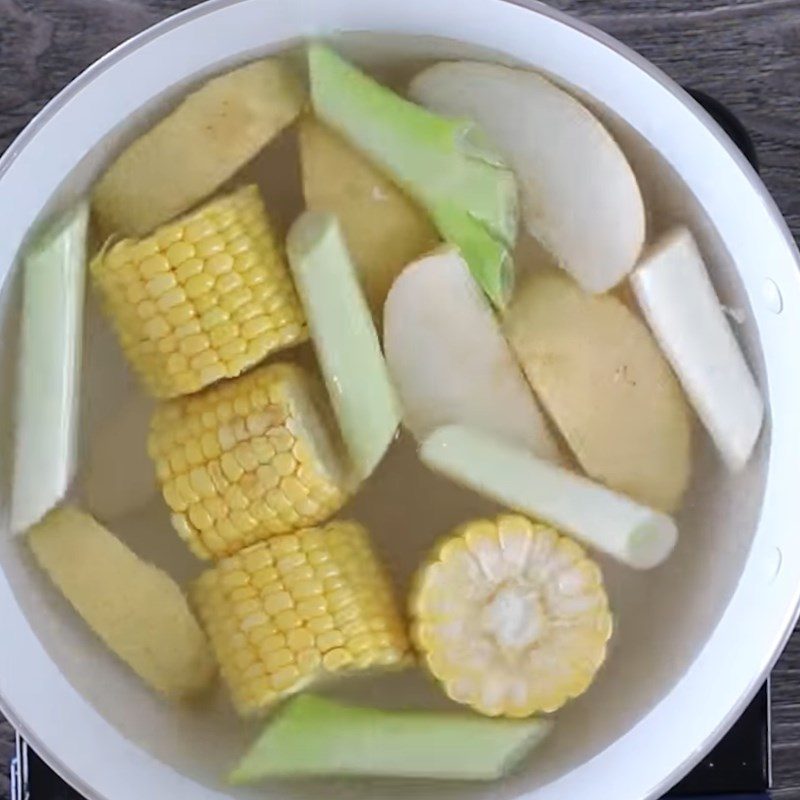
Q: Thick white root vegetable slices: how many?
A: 2